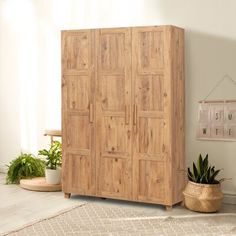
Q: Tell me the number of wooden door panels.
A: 12